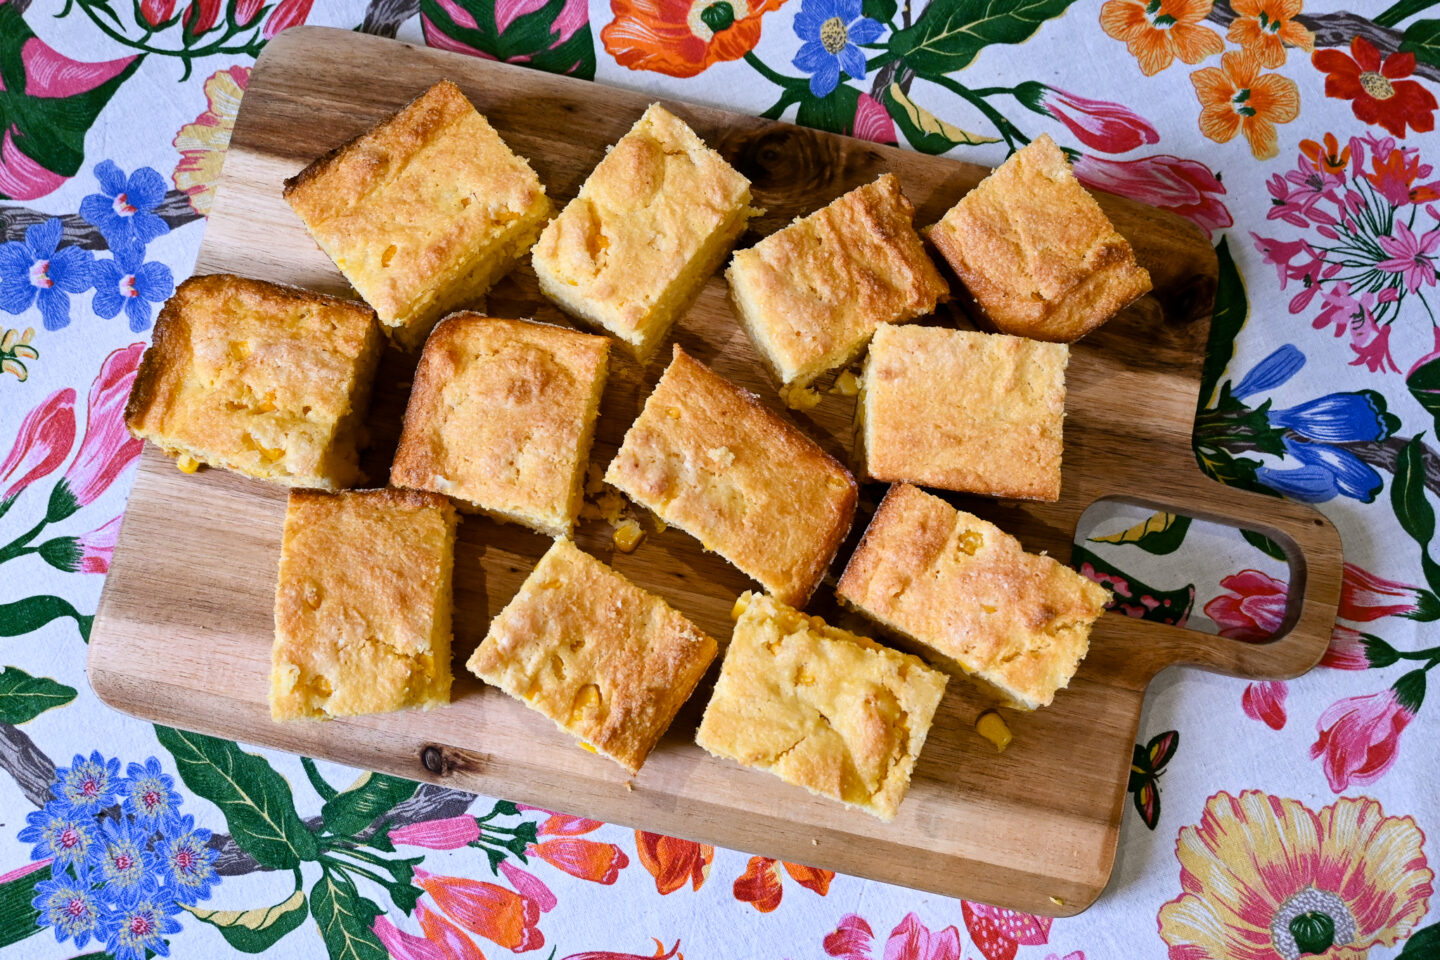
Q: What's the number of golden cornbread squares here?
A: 12